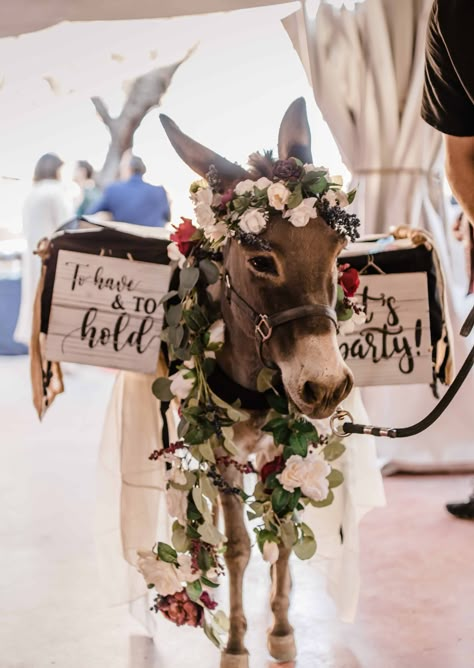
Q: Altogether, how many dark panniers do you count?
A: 2